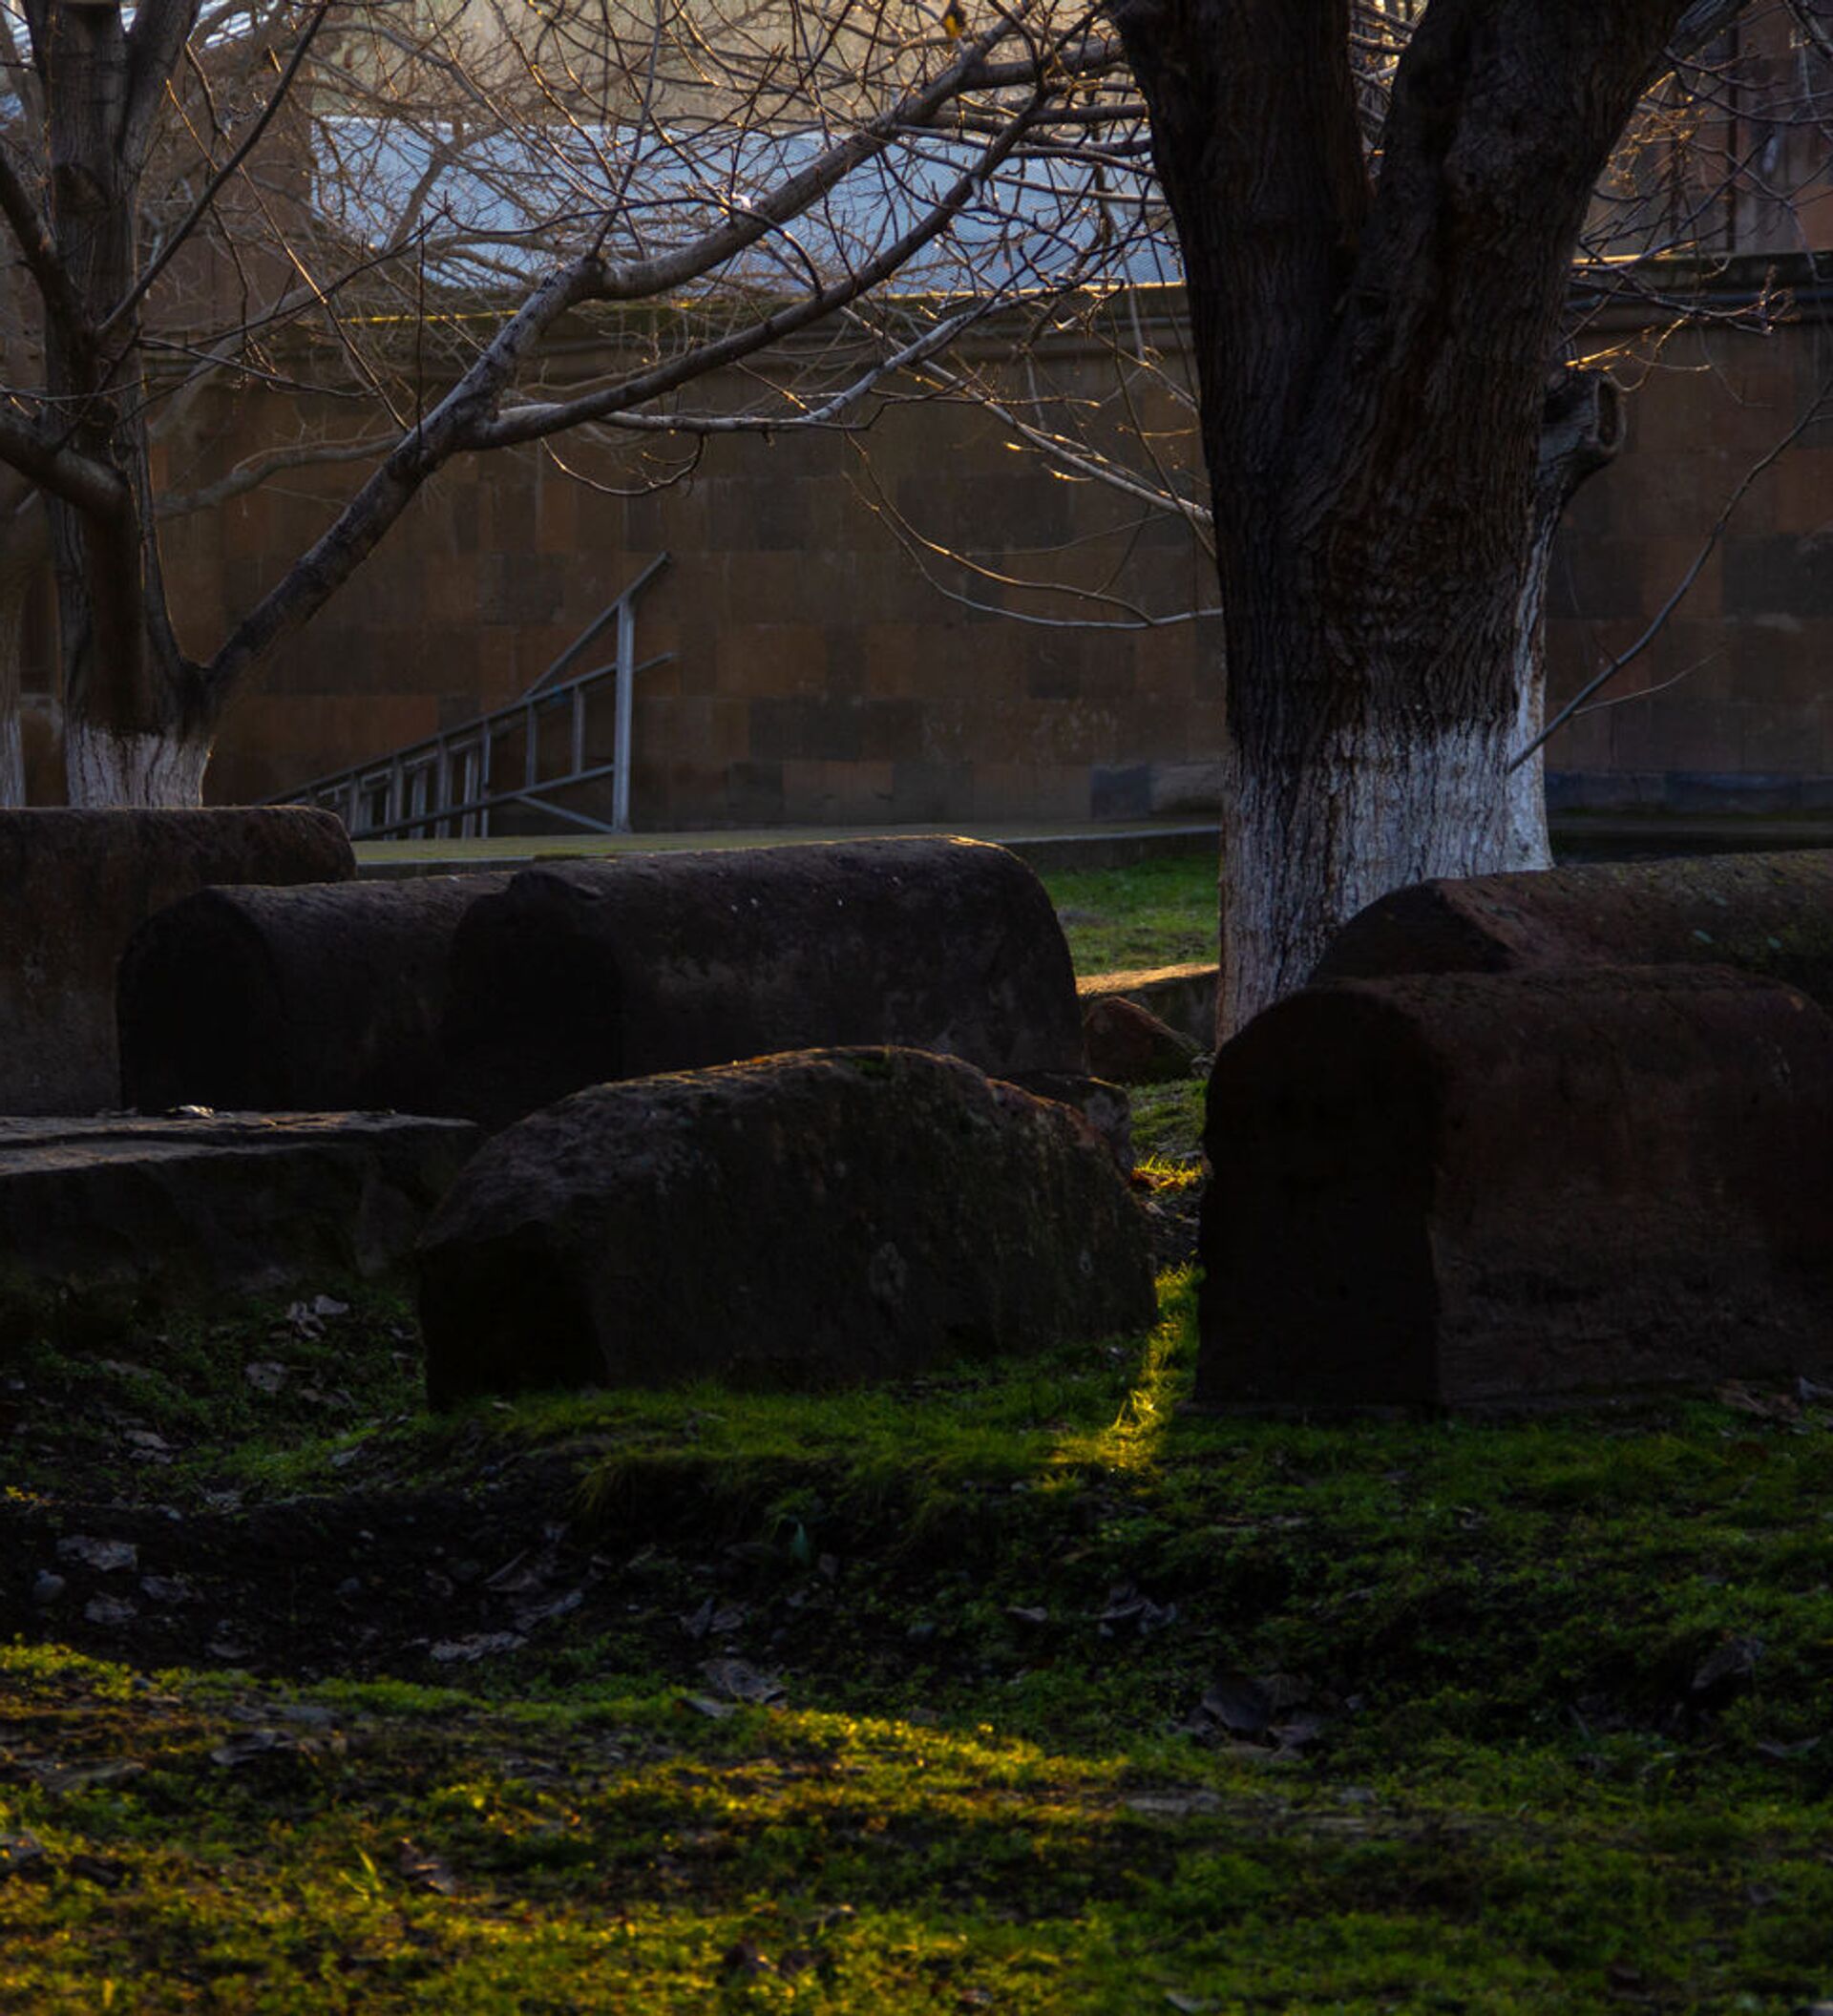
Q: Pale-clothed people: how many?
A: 0